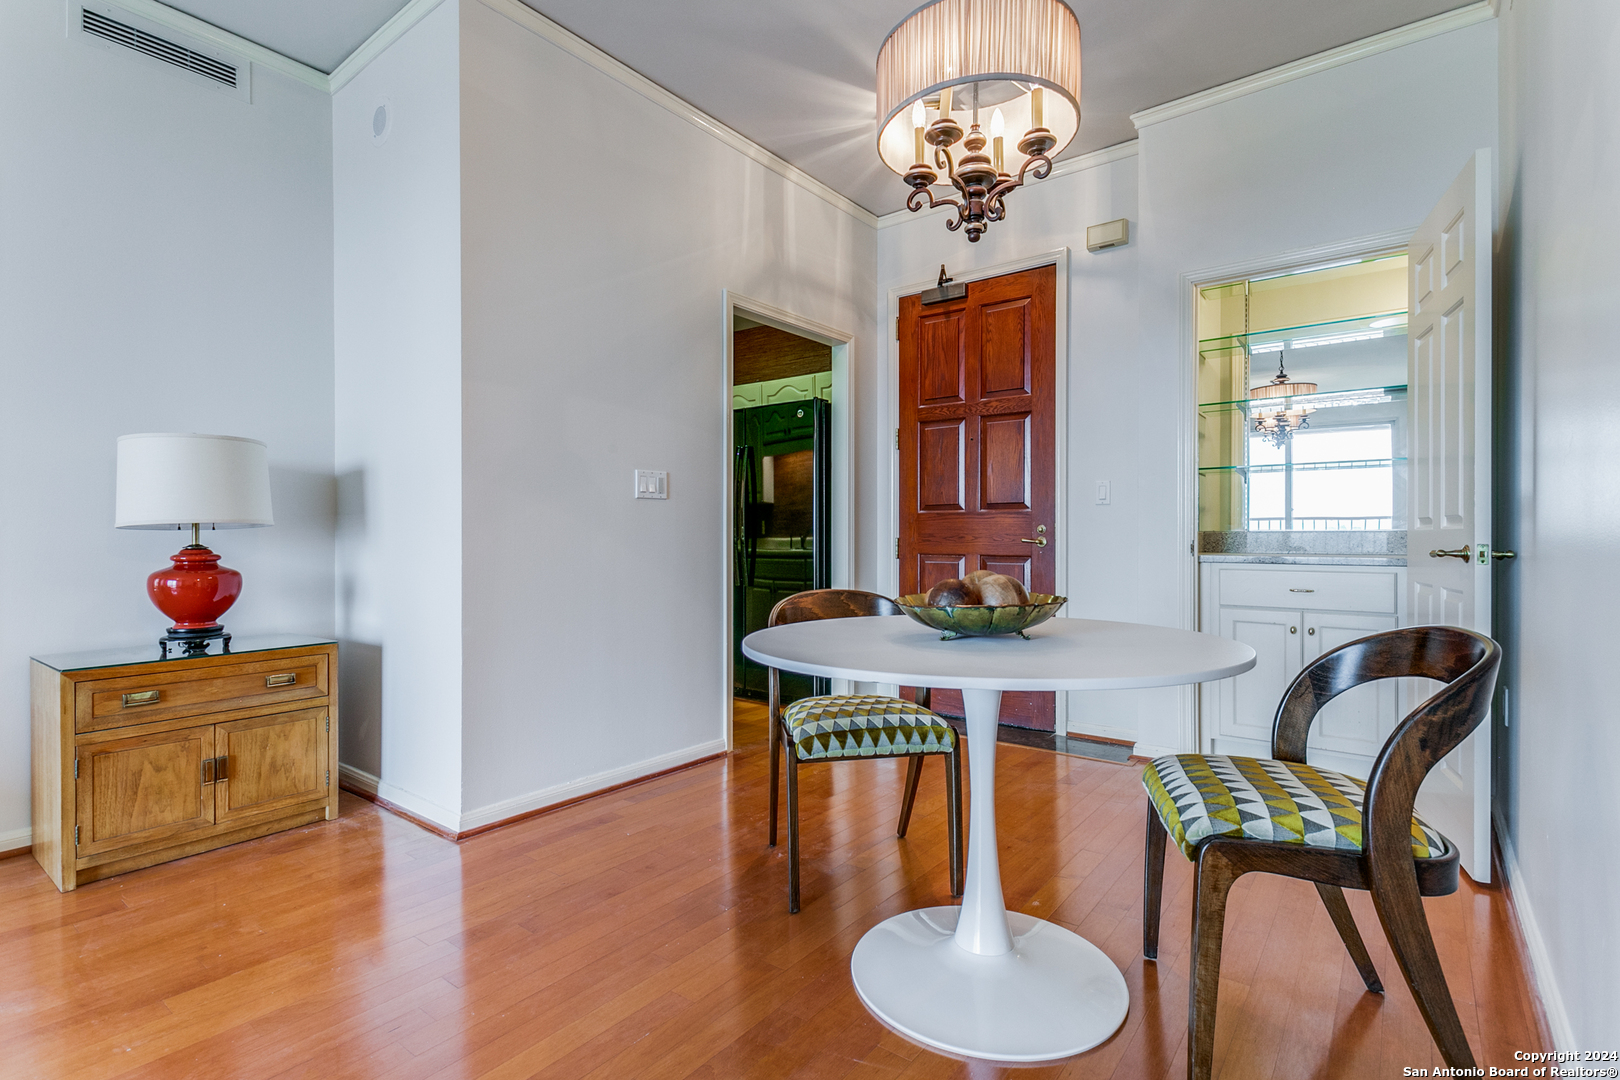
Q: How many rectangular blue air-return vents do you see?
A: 0